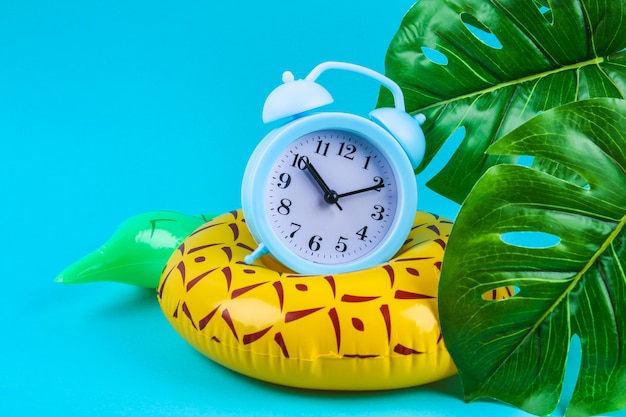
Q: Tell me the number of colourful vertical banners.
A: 0